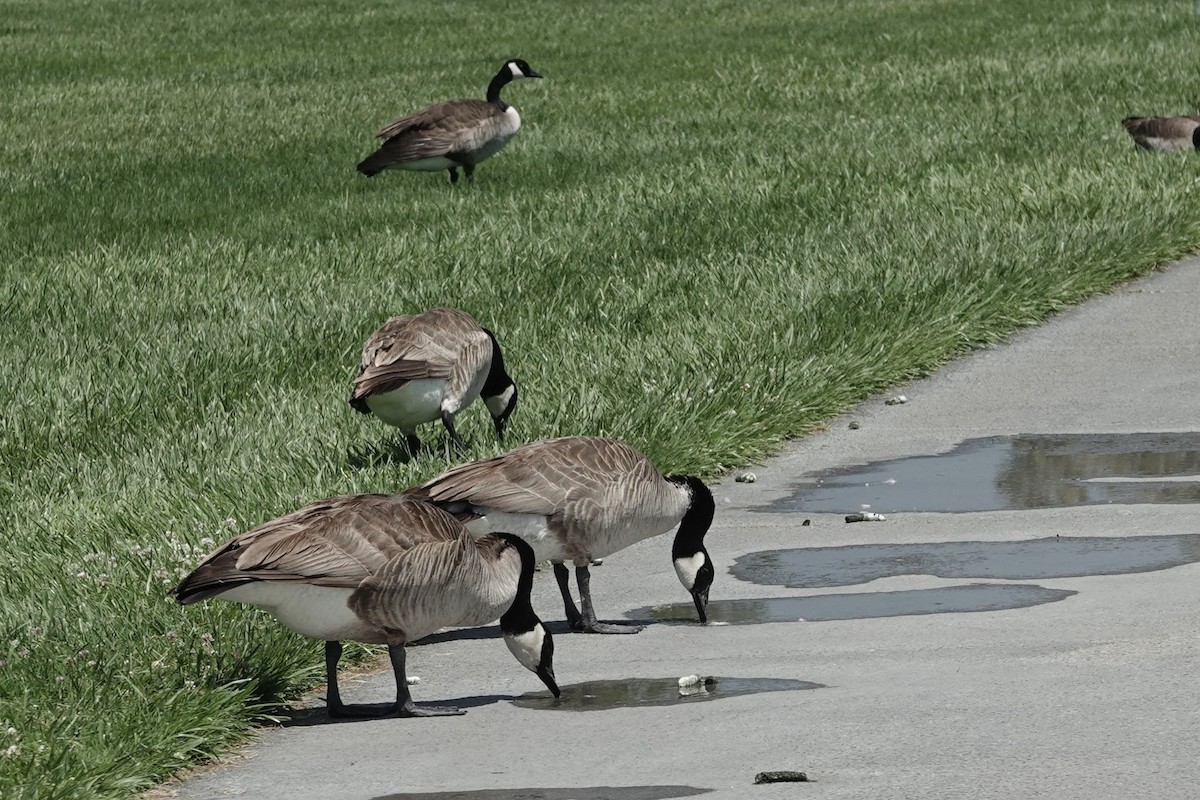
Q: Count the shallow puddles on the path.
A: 5